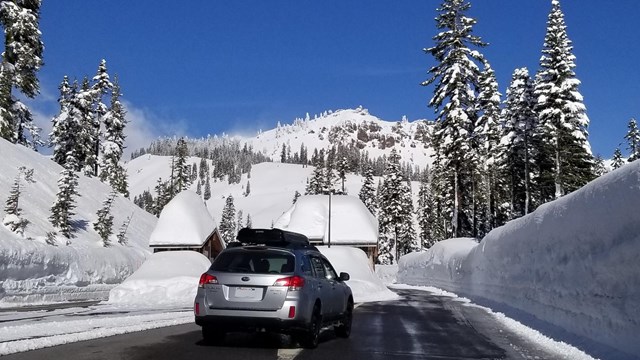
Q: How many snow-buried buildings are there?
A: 2